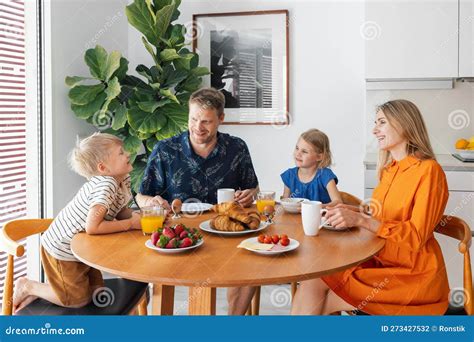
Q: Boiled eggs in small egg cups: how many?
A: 2